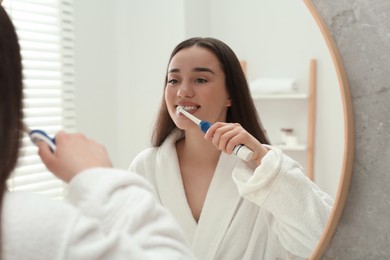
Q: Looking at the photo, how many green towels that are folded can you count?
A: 0